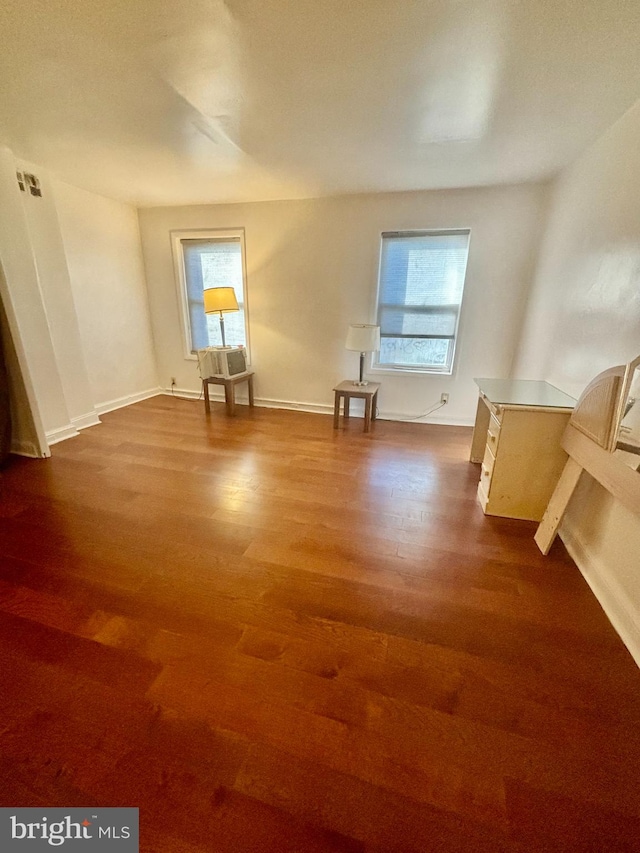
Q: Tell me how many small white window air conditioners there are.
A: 1